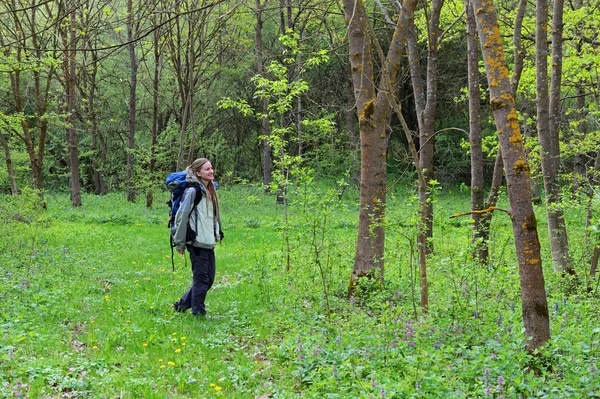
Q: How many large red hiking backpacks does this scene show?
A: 0